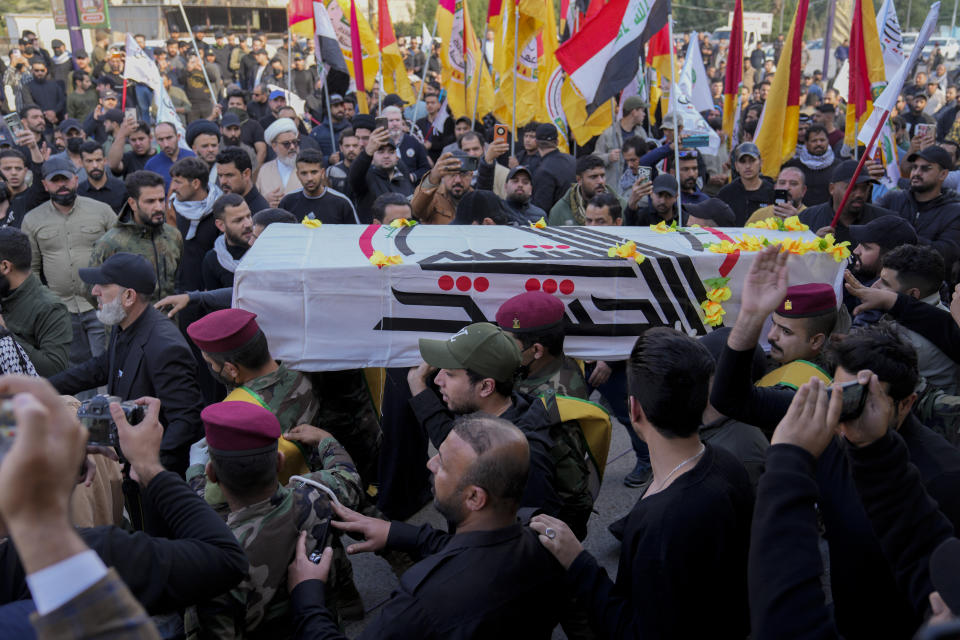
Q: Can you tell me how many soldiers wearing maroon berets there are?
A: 4